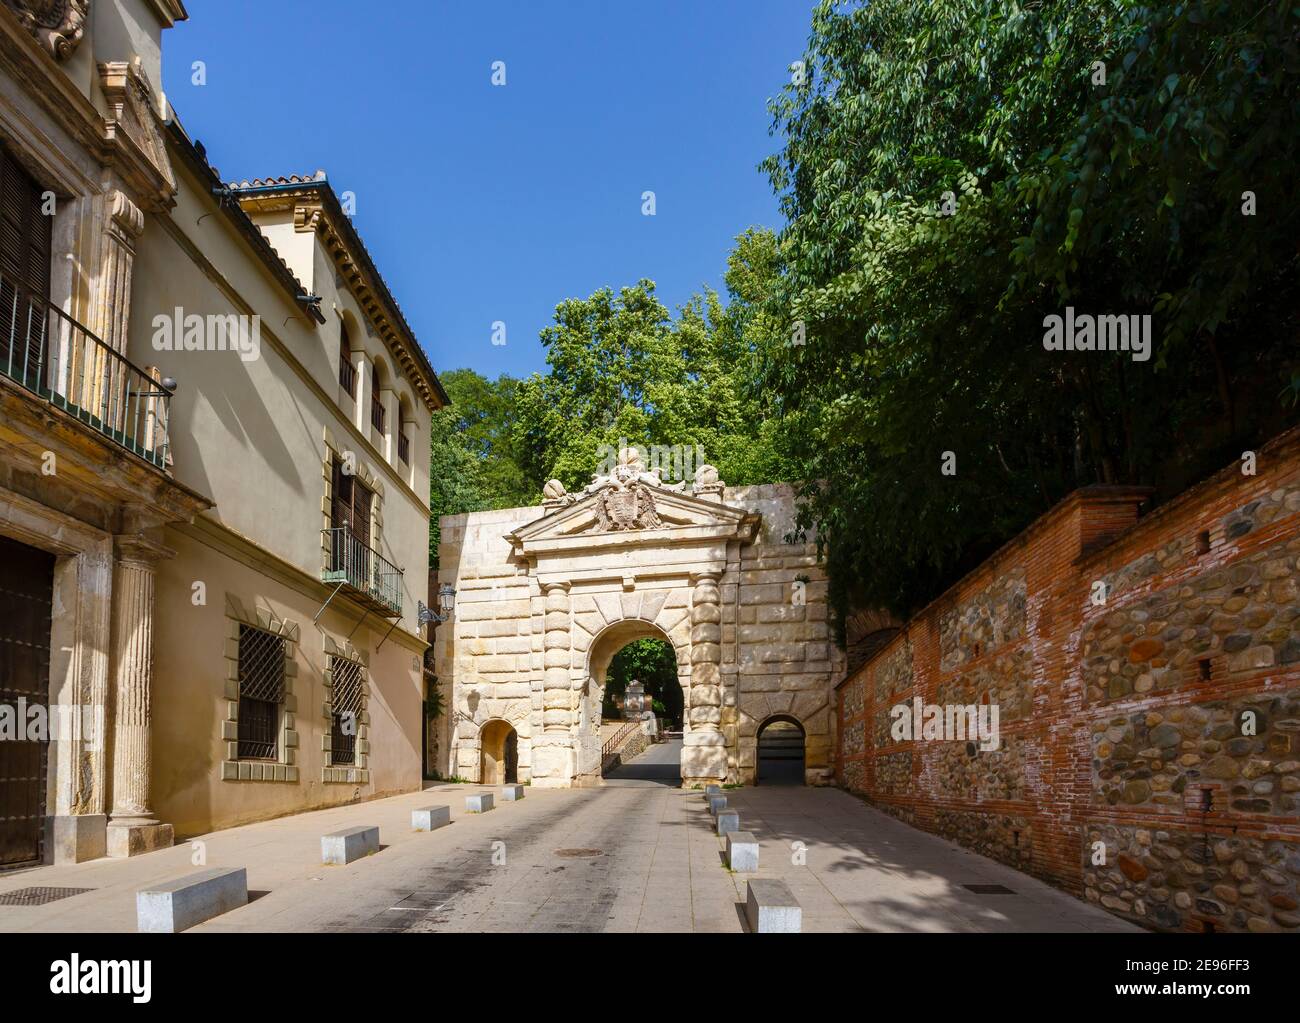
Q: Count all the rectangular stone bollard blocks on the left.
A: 5